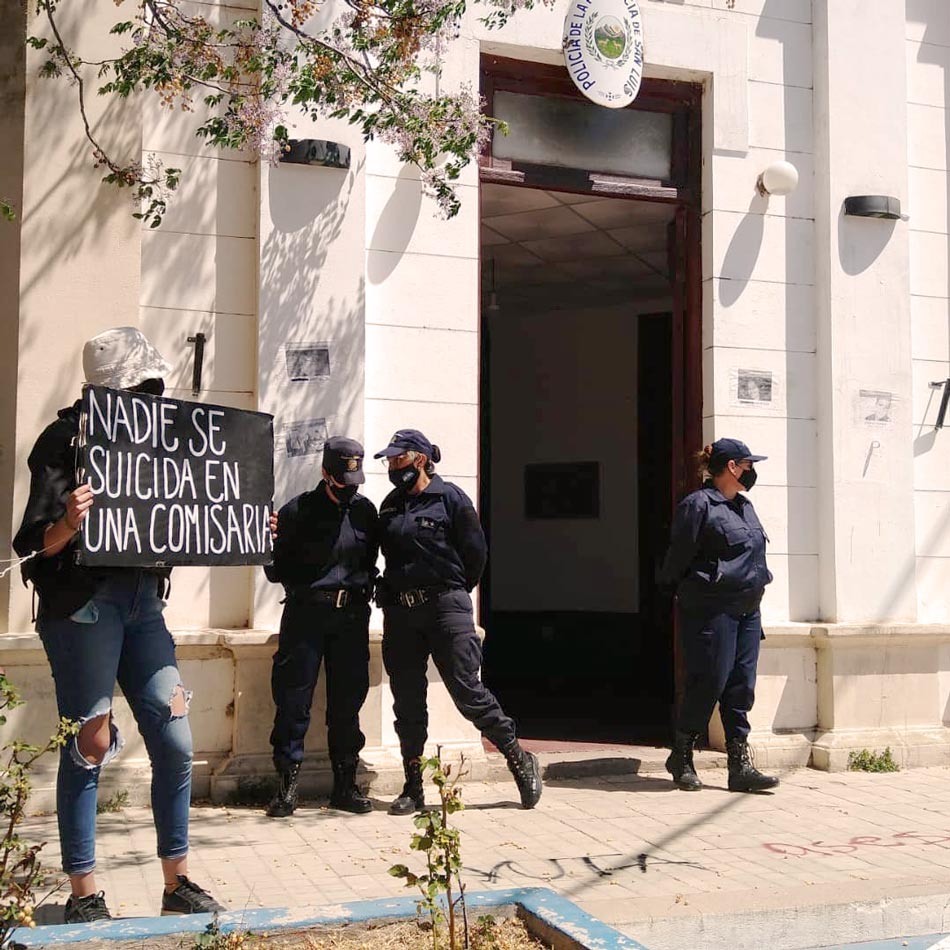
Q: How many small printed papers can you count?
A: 4